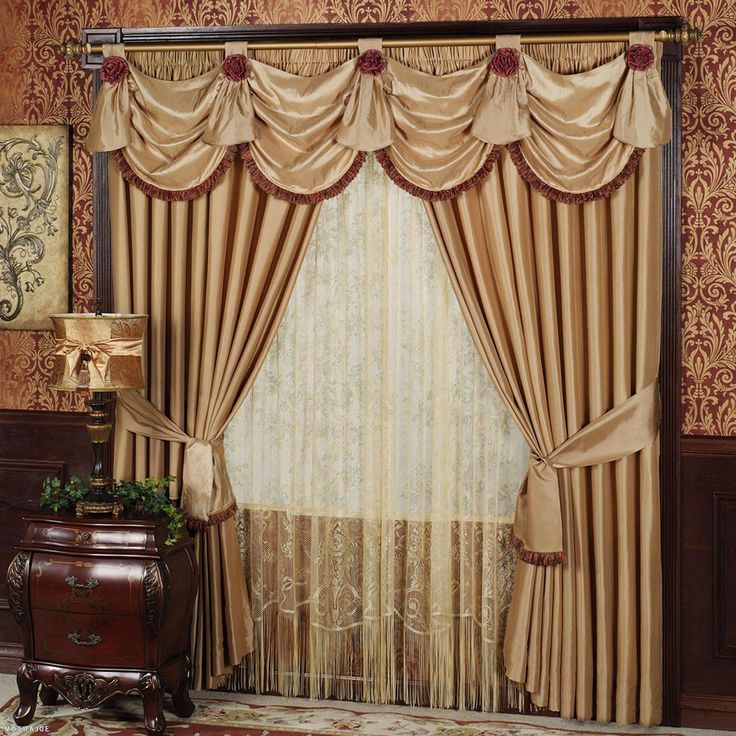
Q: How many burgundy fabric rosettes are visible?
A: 5